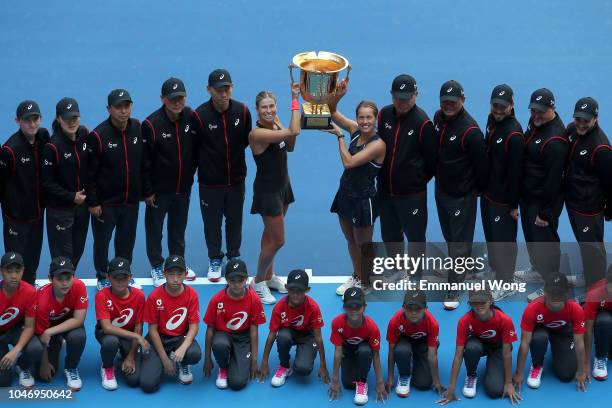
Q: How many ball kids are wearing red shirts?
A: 11